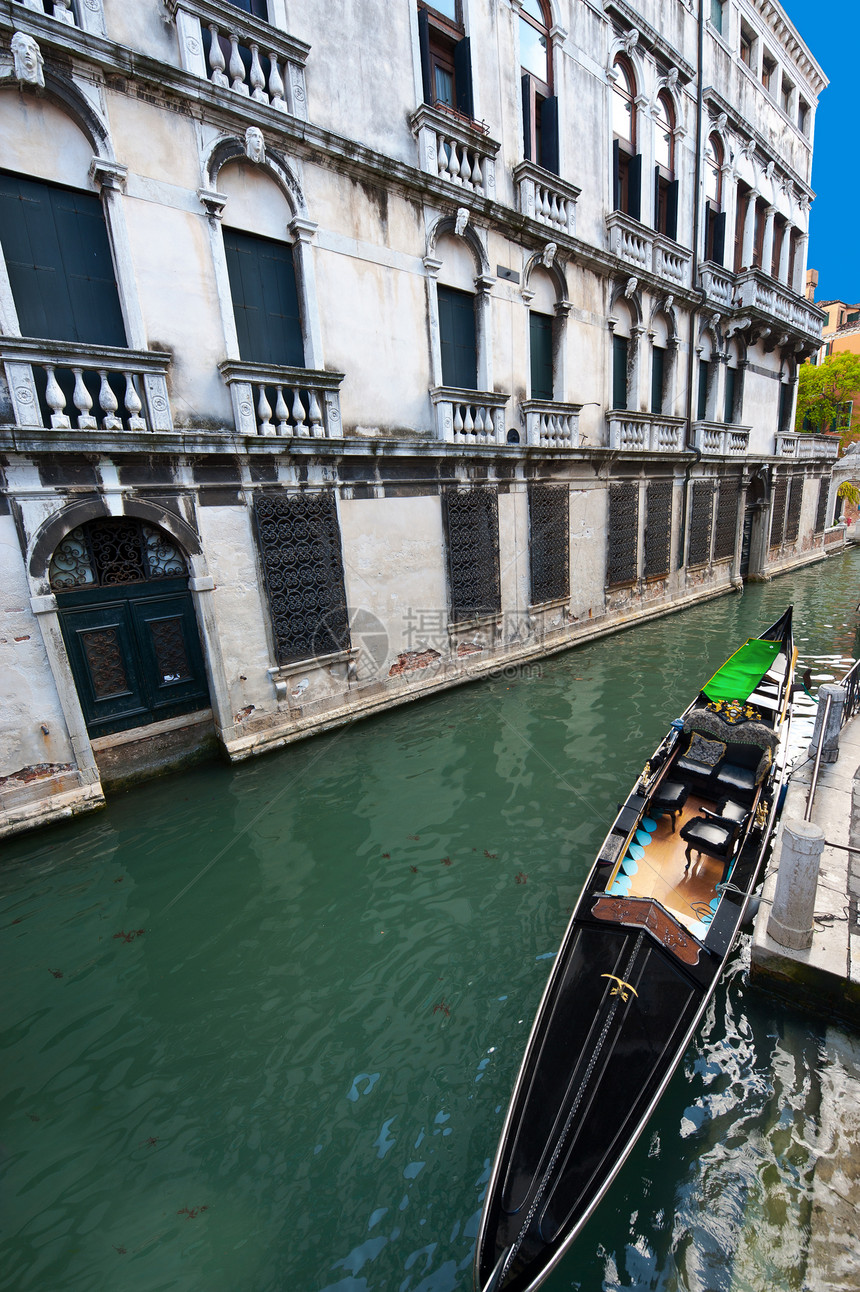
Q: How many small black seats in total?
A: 3